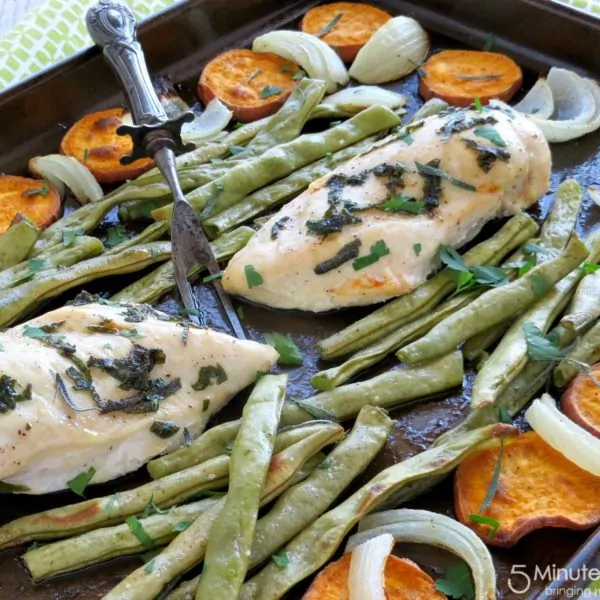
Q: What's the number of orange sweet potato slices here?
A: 8